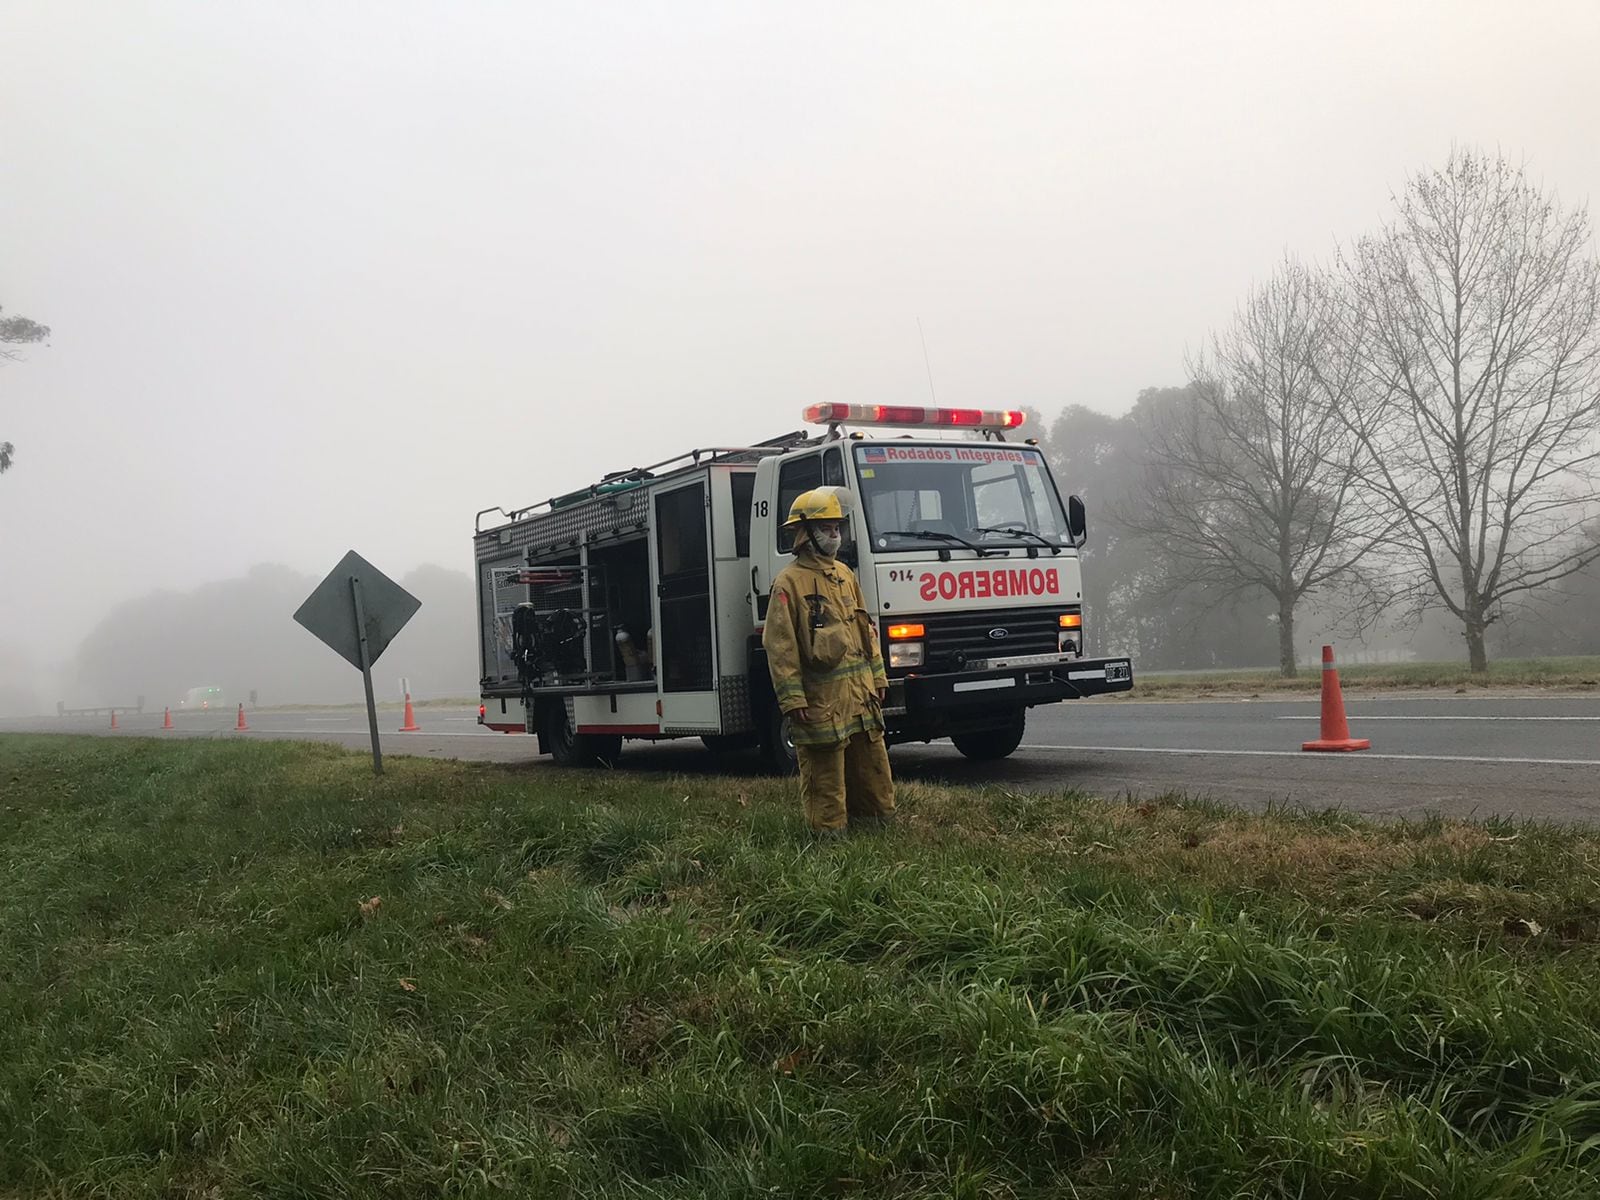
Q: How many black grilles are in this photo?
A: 1